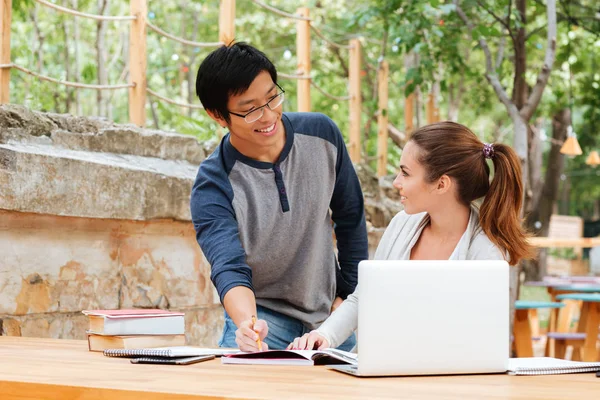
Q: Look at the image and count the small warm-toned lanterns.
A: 2